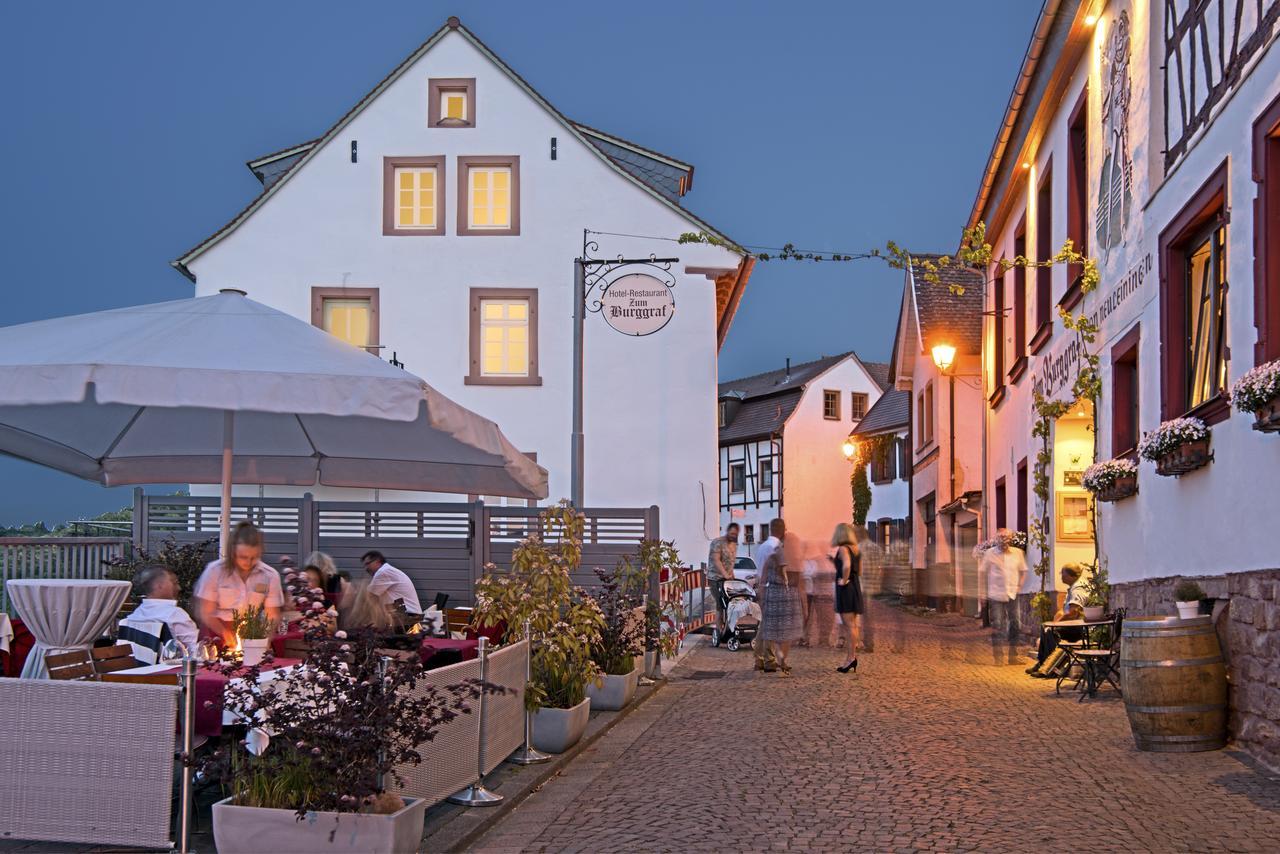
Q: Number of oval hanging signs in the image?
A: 1